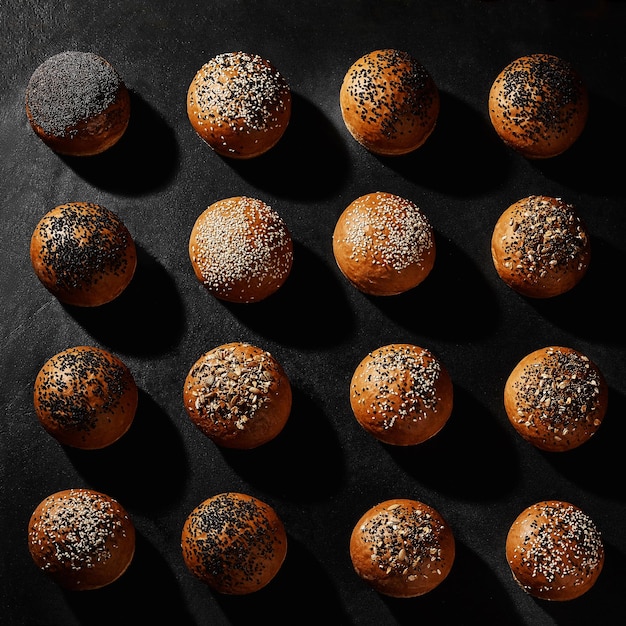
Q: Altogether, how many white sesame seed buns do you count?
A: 2